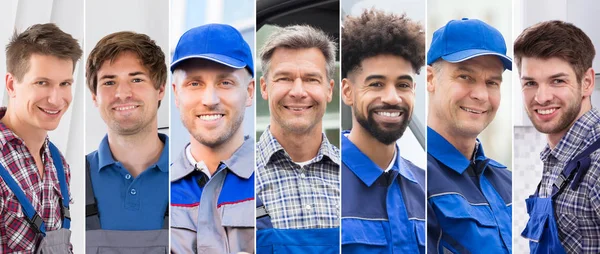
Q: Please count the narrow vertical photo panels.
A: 7